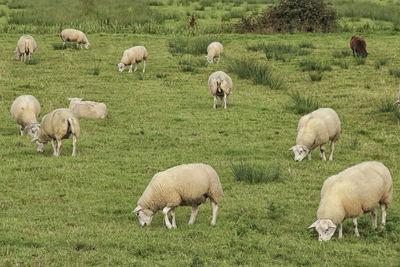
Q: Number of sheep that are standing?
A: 11